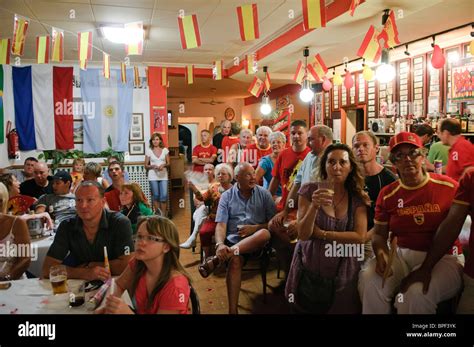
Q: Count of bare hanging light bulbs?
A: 3